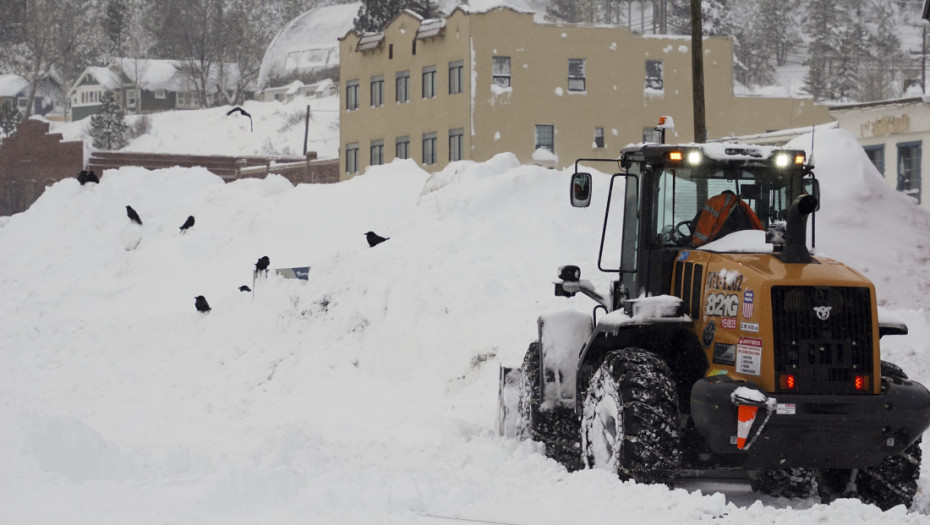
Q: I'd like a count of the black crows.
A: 9